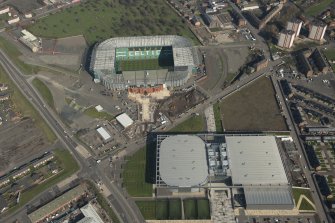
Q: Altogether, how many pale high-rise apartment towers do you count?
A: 3